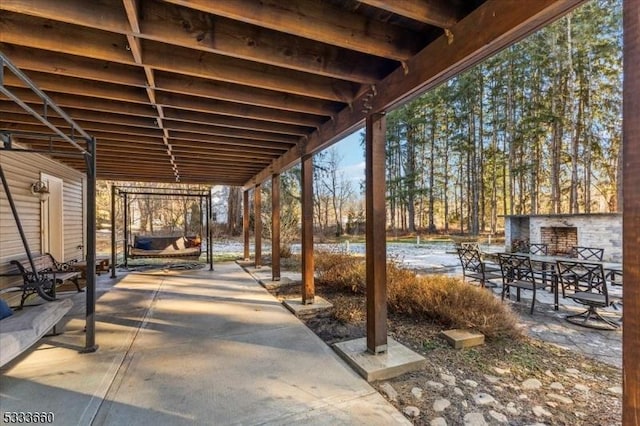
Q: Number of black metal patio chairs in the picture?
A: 6